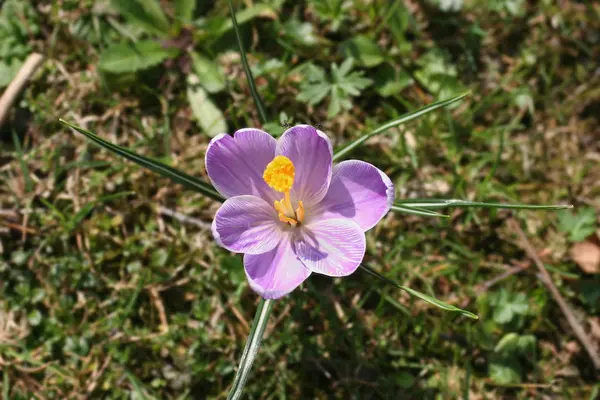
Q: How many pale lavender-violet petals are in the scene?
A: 6